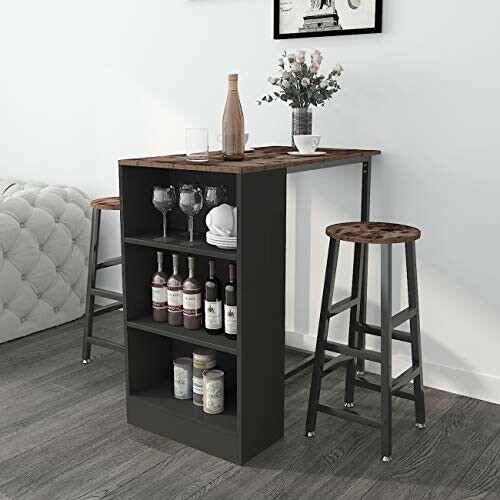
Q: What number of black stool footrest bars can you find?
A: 12